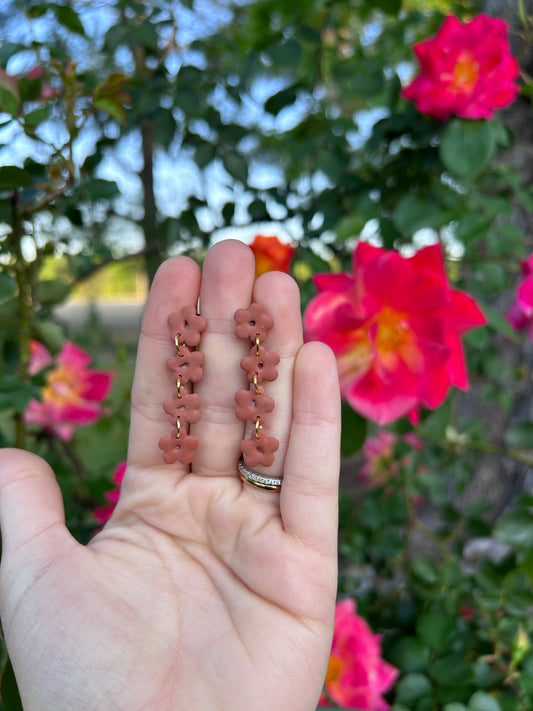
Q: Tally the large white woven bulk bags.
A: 0